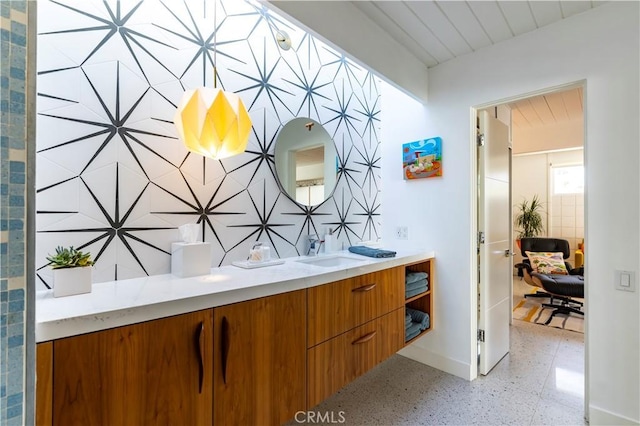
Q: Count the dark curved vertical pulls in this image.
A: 2